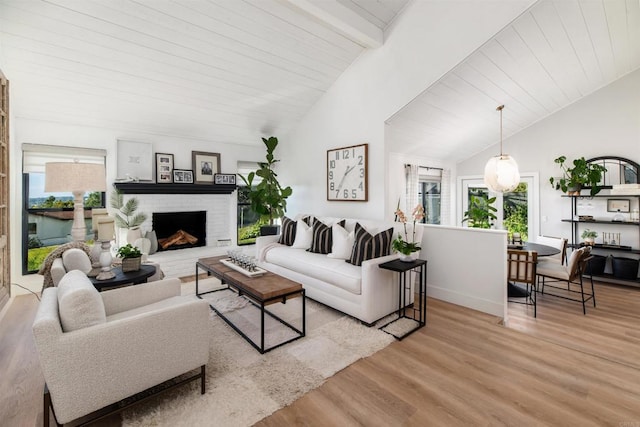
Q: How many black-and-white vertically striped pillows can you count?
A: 3